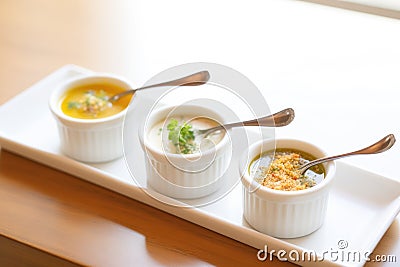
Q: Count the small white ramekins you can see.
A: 3